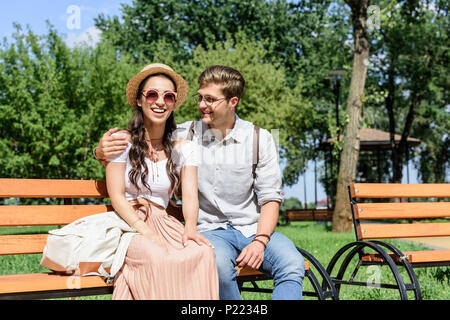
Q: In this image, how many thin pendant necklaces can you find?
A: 1